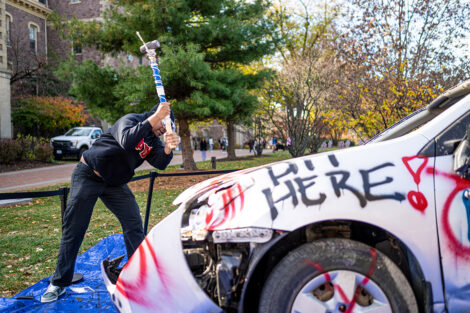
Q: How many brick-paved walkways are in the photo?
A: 1